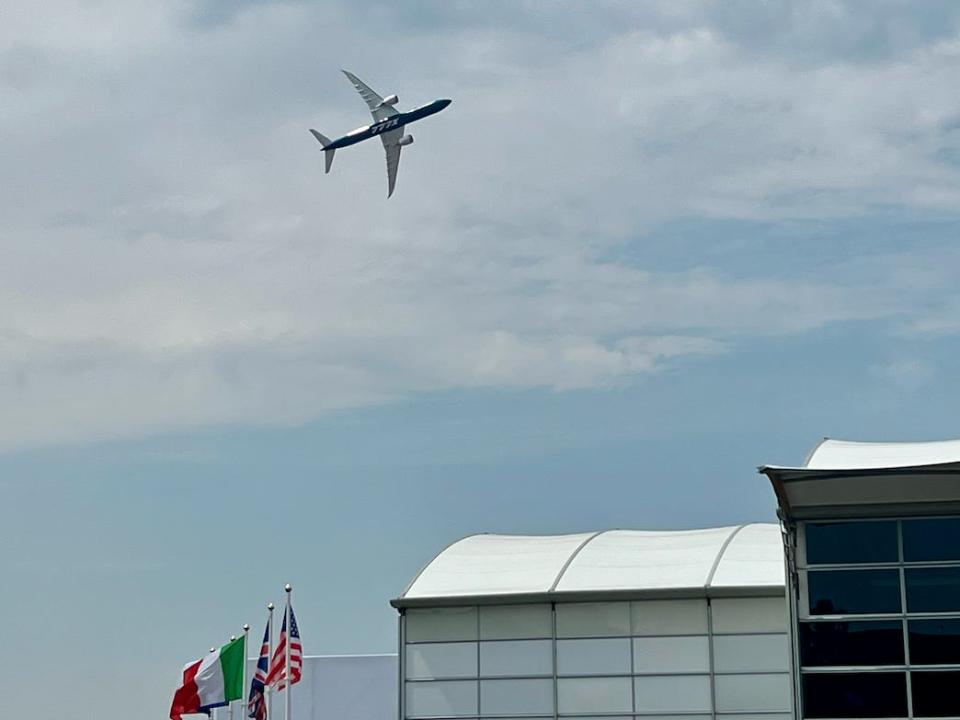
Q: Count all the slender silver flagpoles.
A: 5